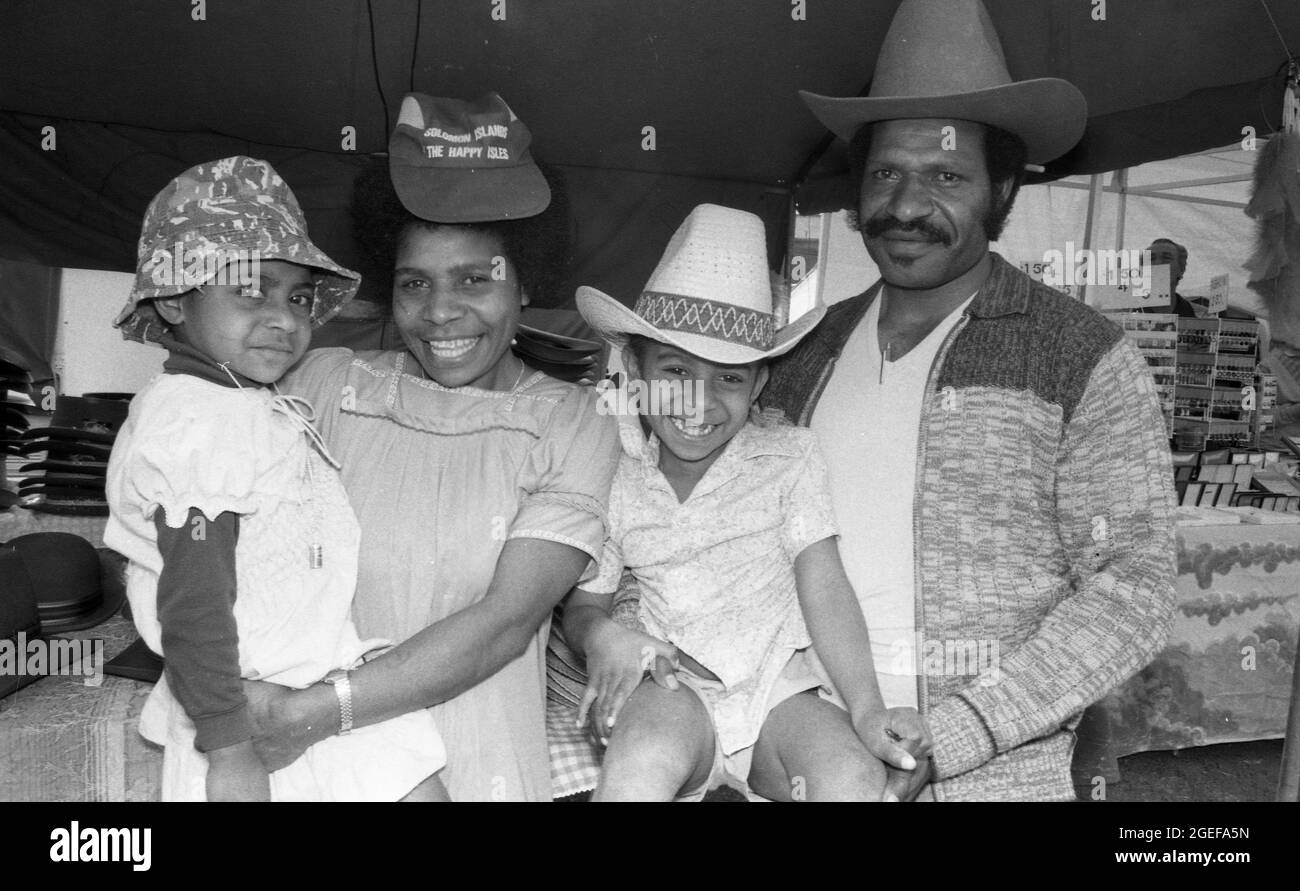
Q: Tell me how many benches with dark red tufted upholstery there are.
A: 0